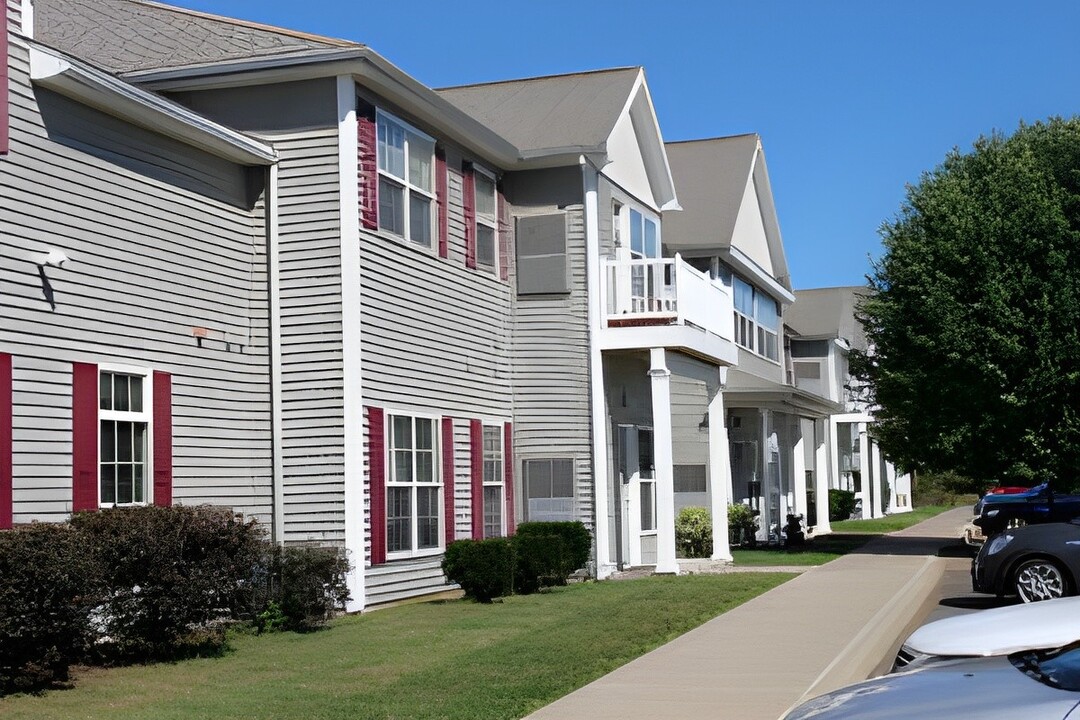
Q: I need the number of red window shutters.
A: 12